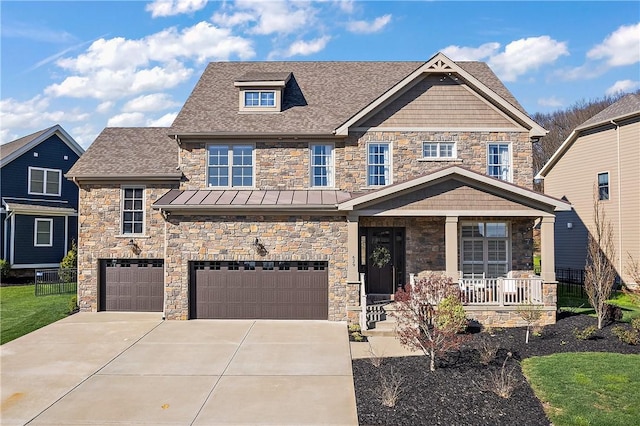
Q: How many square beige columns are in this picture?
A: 3